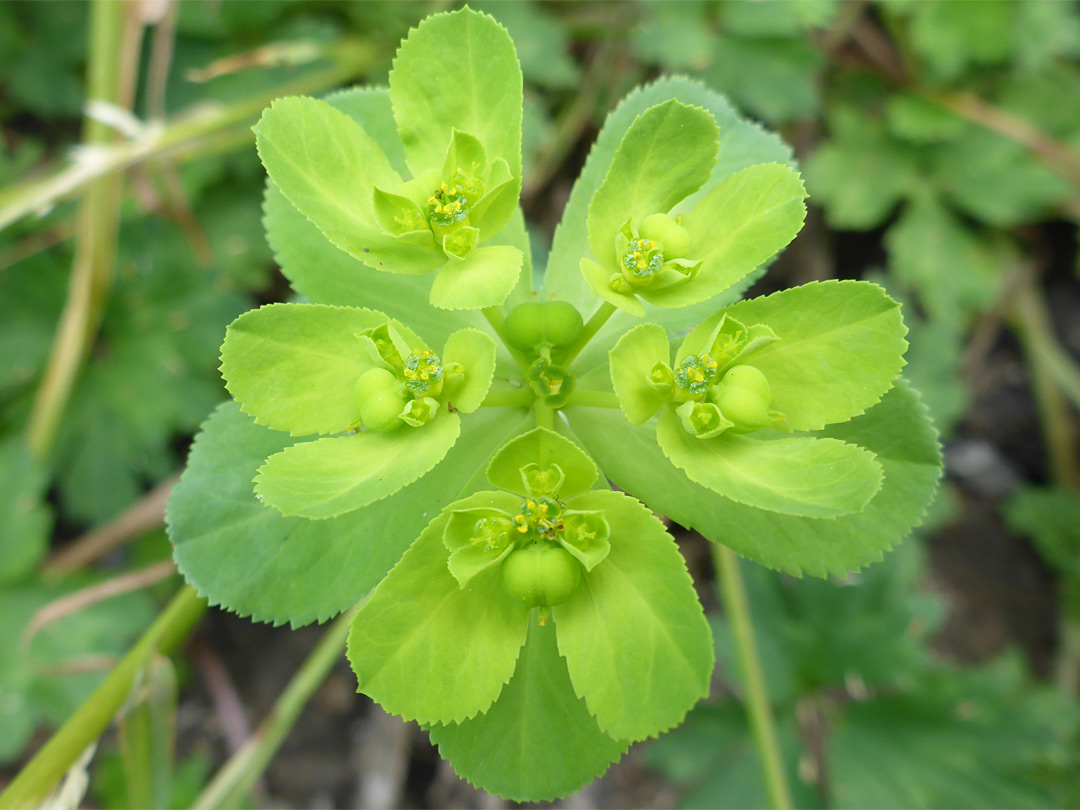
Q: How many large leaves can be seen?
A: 5